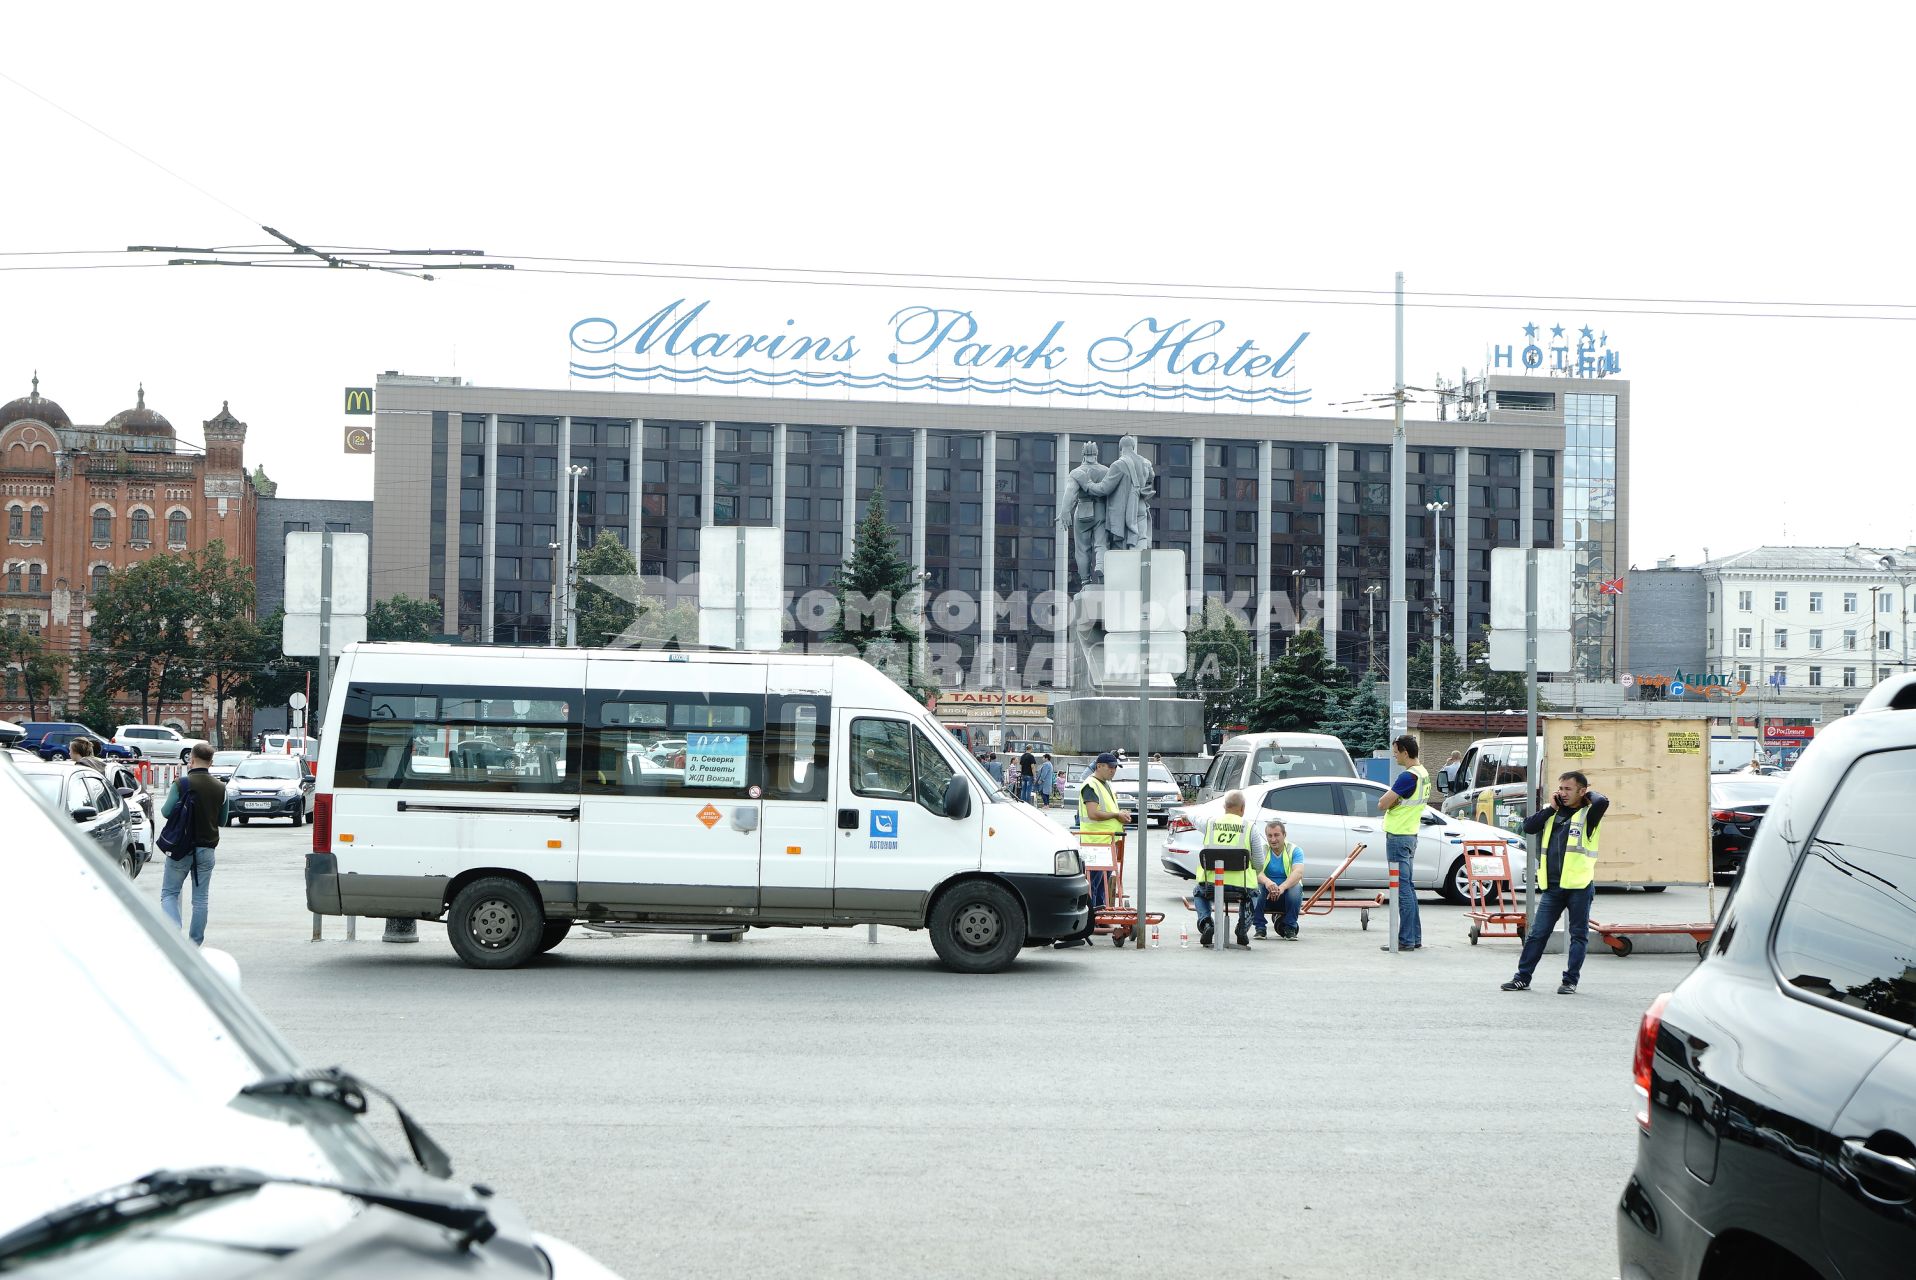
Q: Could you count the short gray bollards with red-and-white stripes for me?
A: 2